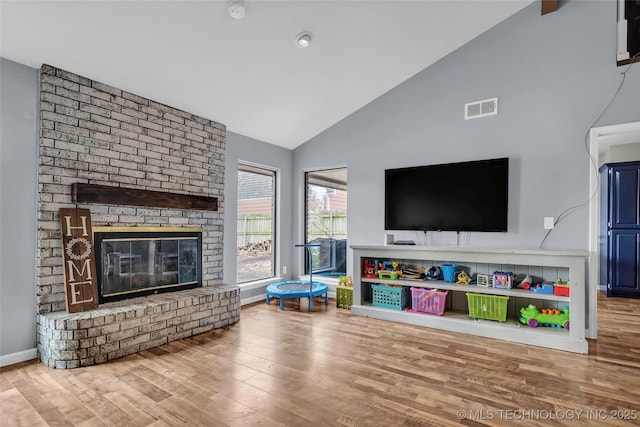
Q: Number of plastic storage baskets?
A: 3